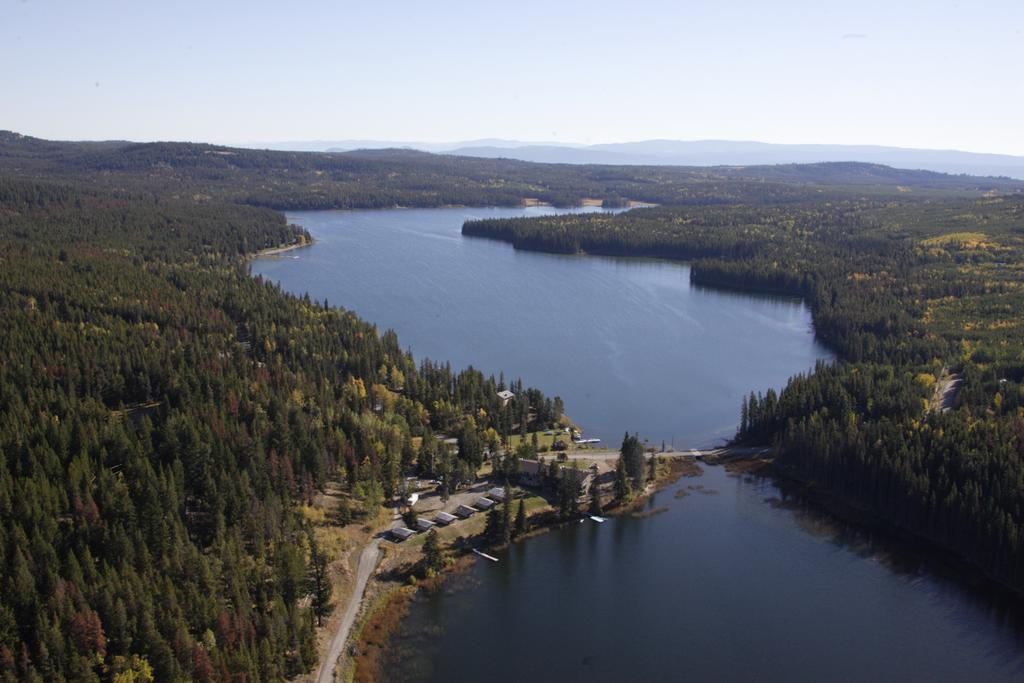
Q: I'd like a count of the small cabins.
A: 6